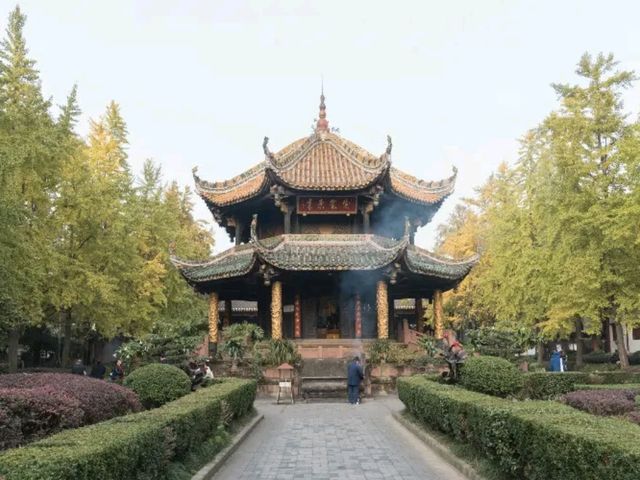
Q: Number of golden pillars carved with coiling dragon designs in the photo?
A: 4